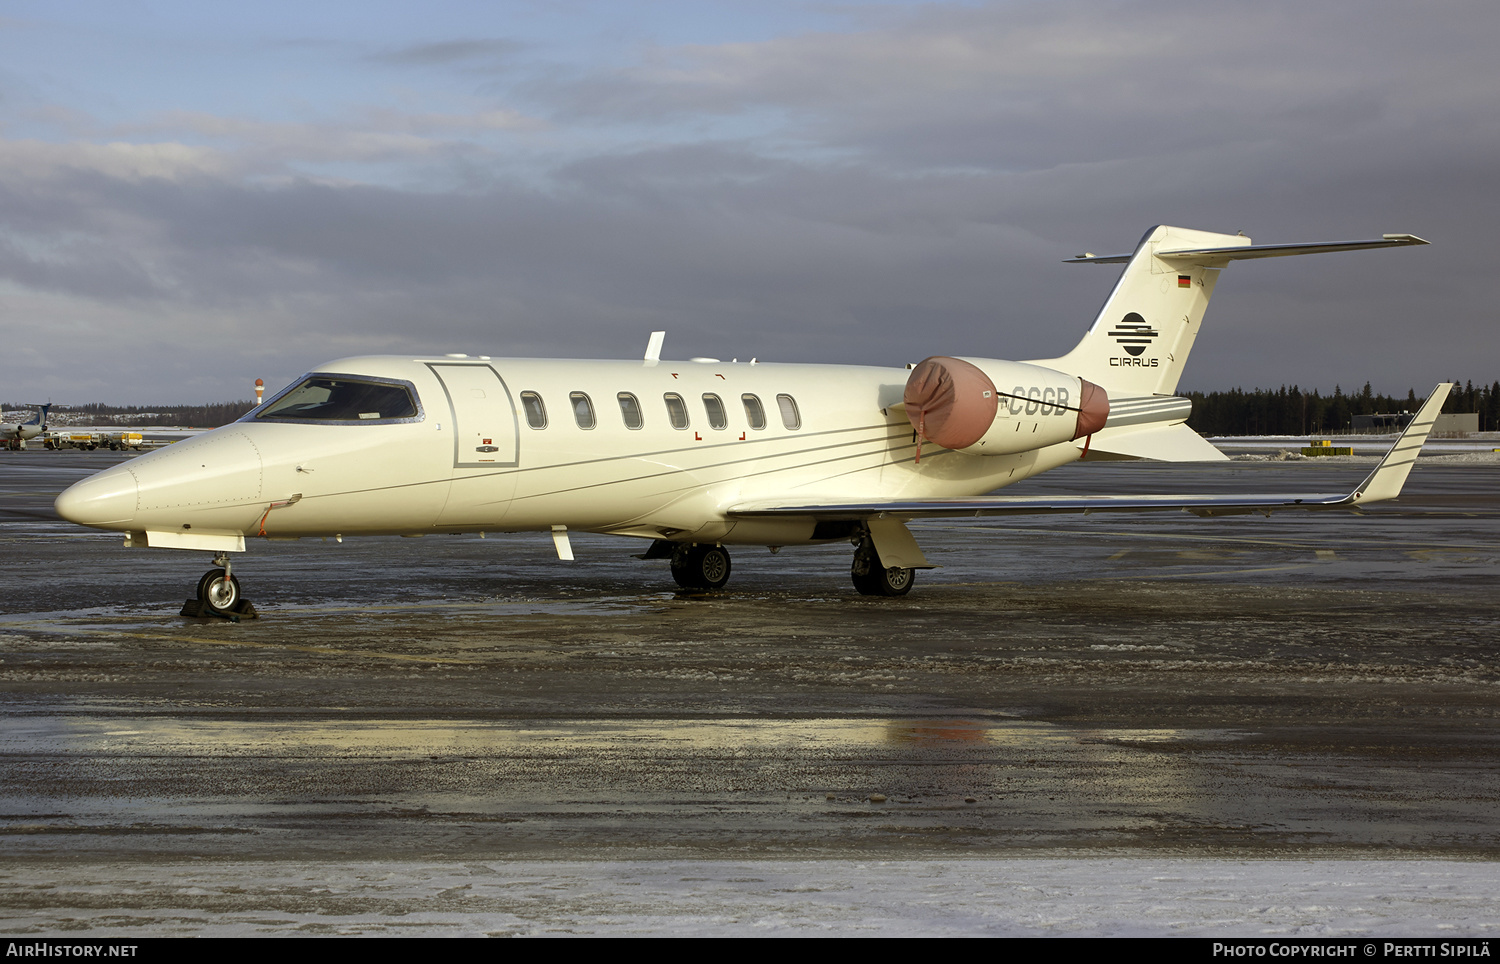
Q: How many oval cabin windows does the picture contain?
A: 7